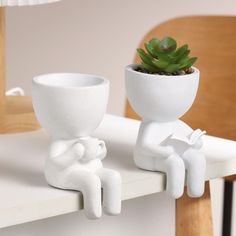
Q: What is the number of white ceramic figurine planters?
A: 2